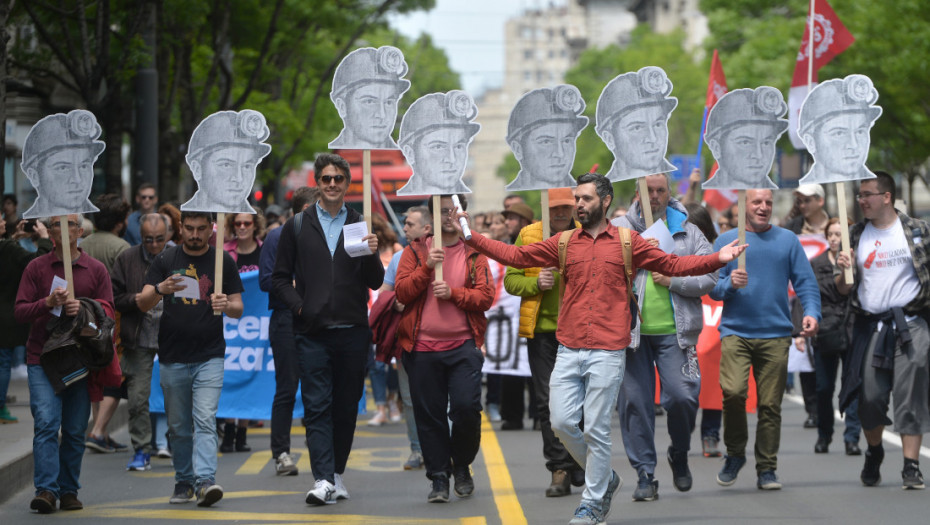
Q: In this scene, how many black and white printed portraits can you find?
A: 8